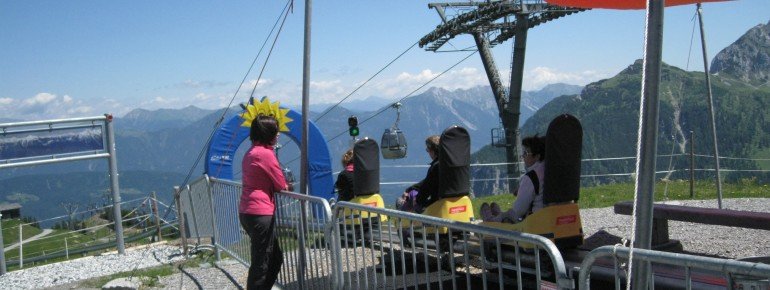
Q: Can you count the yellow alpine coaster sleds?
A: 3